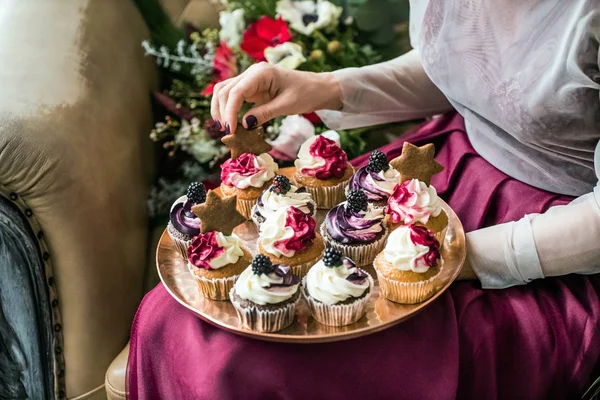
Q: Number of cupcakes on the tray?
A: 12